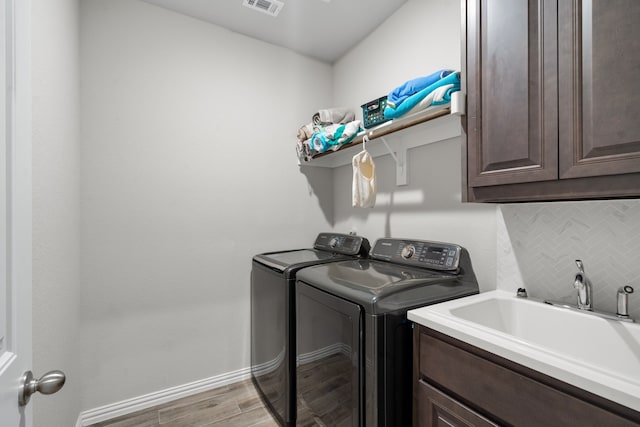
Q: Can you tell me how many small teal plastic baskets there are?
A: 1